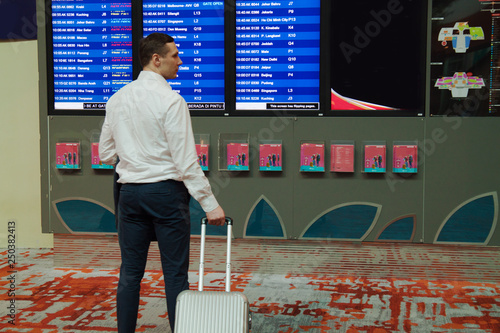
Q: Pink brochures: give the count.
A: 9